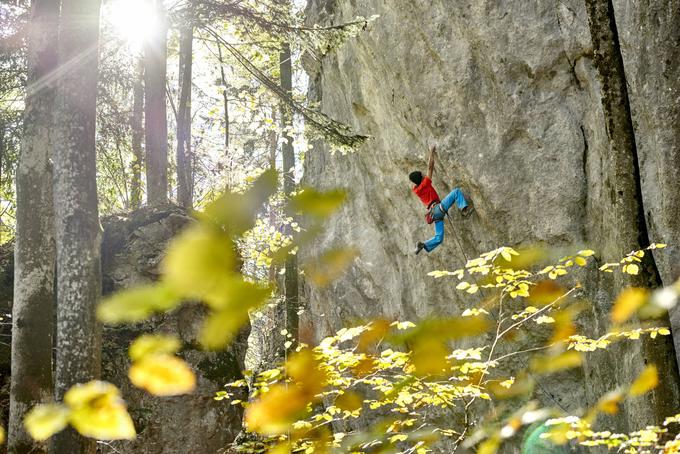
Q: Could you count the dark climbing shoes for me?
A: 2